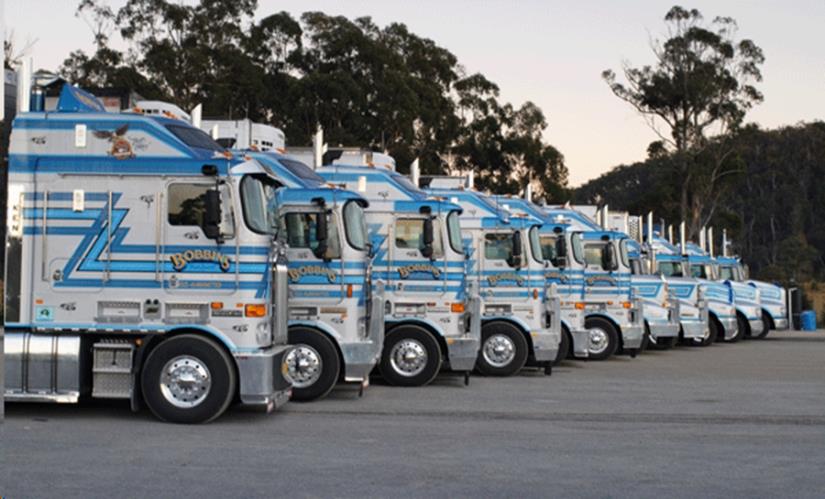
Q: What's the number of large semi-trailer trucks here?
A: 11